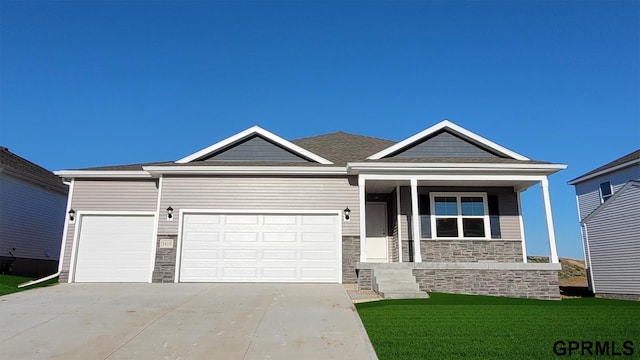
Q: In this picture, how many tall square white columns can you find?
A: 3